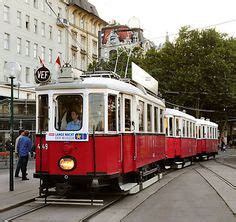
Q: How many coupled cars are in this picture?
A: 3